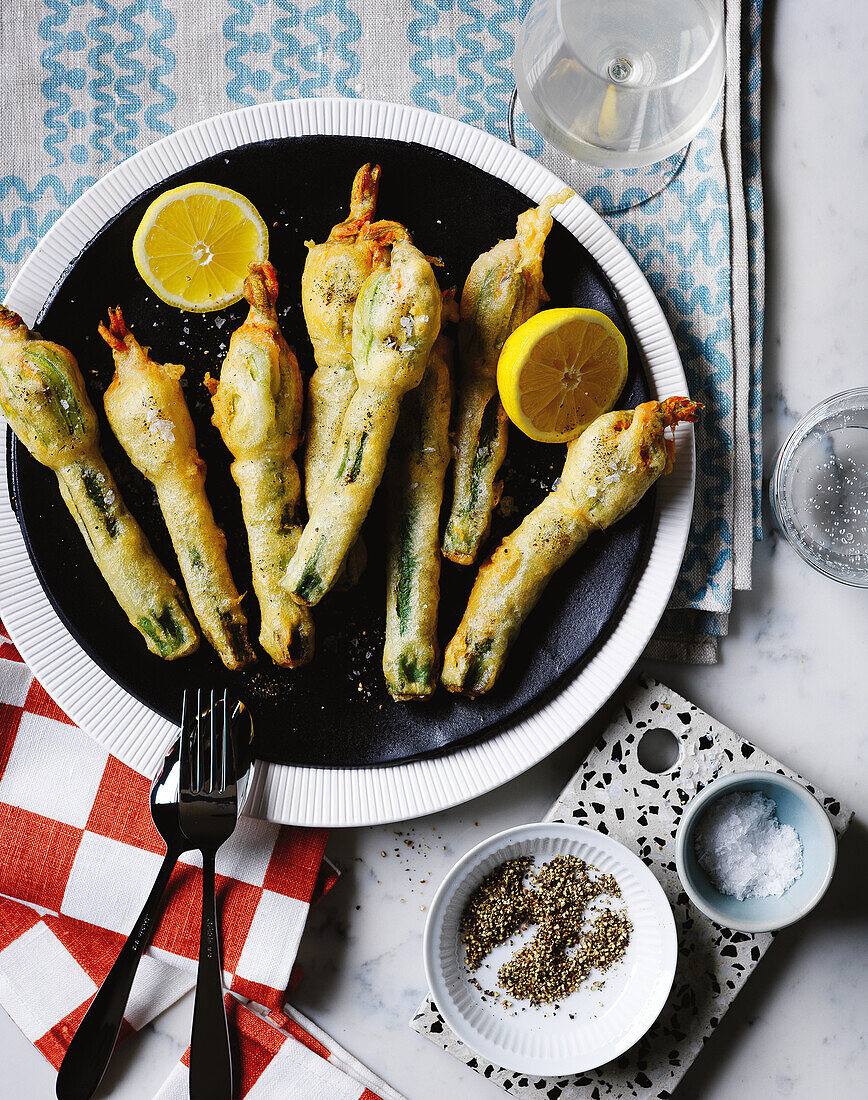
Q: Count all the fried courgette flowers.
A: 8